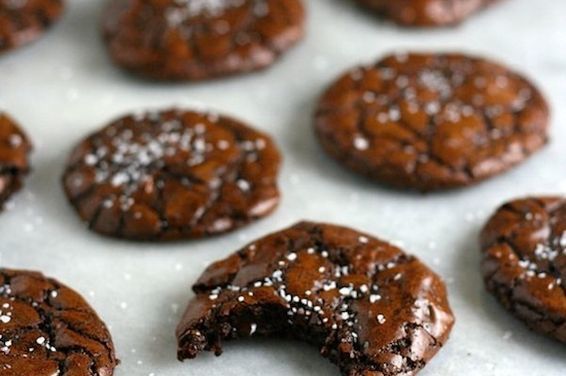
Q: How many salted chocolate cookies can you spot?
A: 9